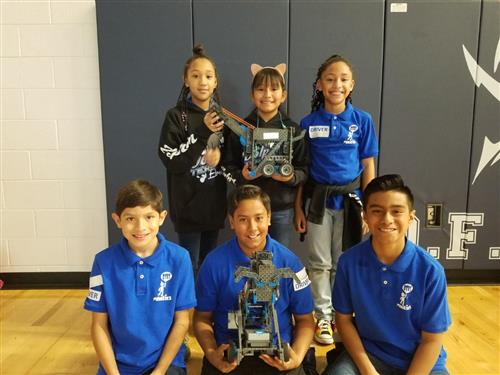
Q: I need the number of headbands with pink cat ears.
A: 1